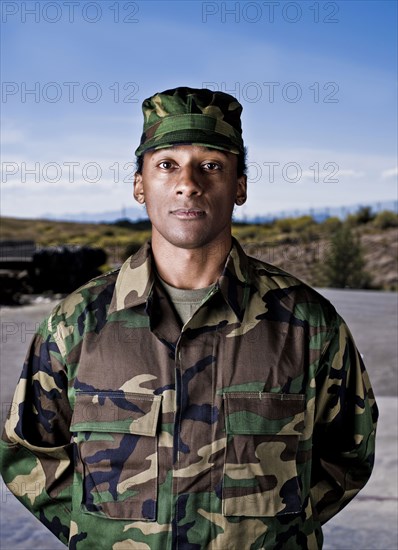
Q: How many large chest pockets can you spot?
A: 2